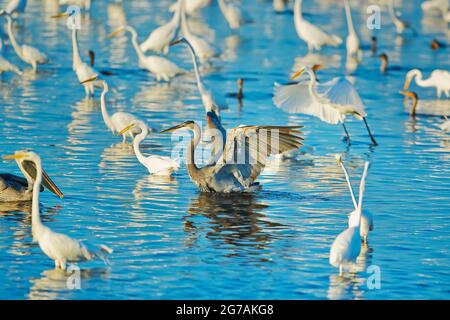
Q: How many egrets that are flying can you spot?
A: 1